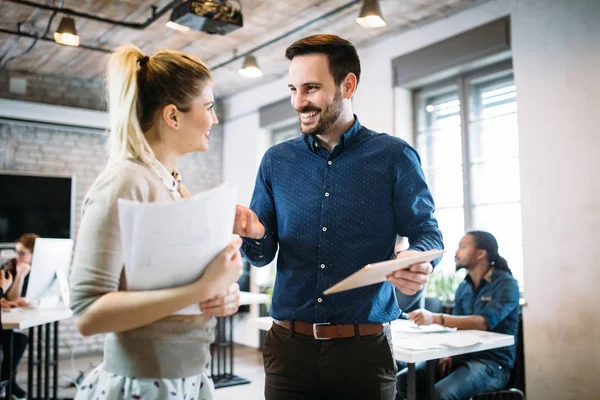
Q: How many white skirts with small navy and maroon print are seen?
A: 1